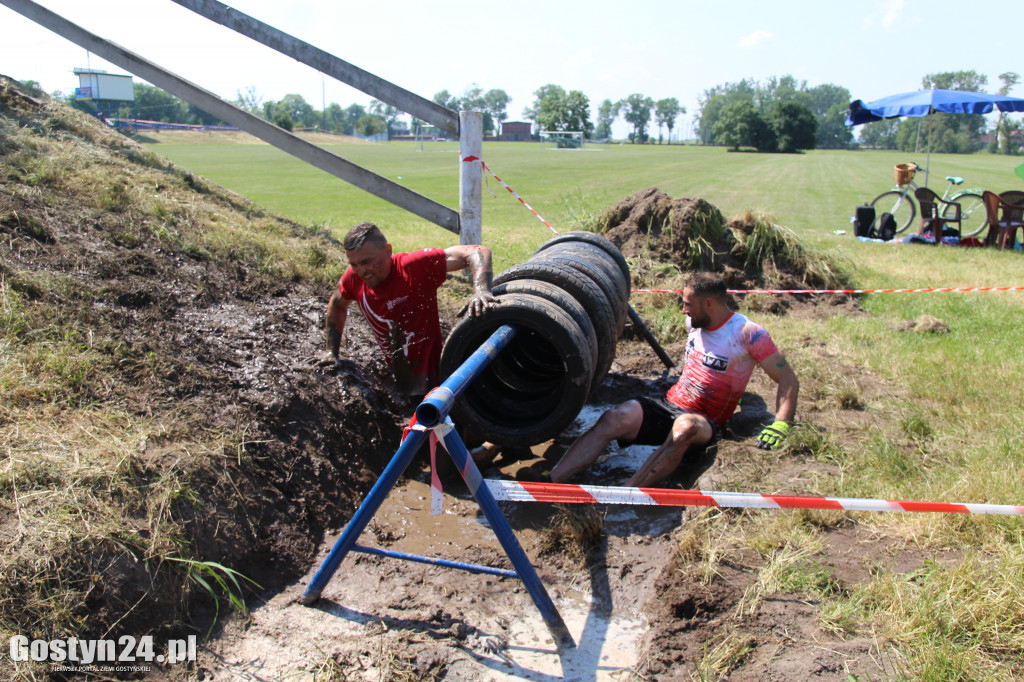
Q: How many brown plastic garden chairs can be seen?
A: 3